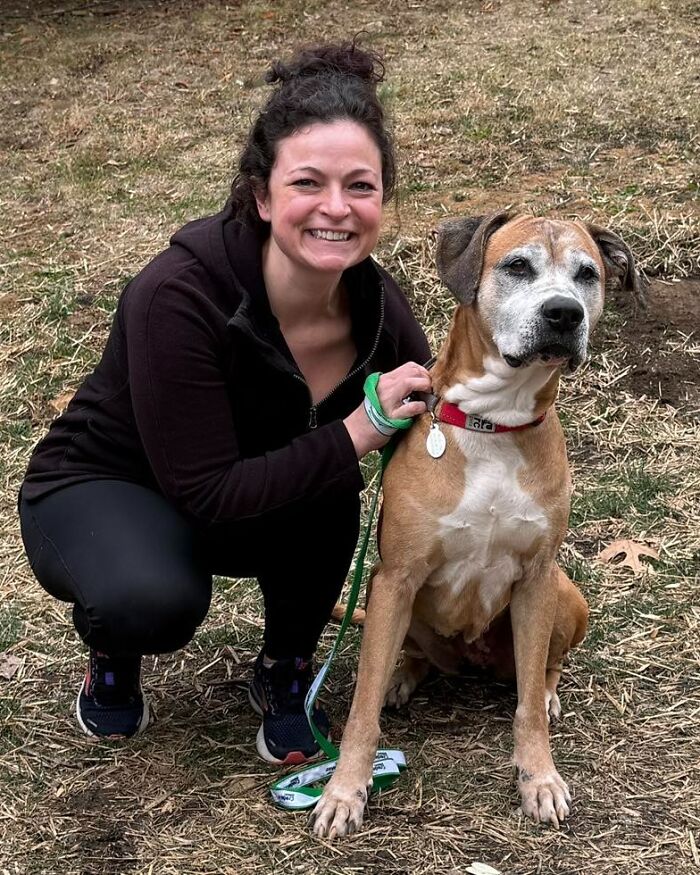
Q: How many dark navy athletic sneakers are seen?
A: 2